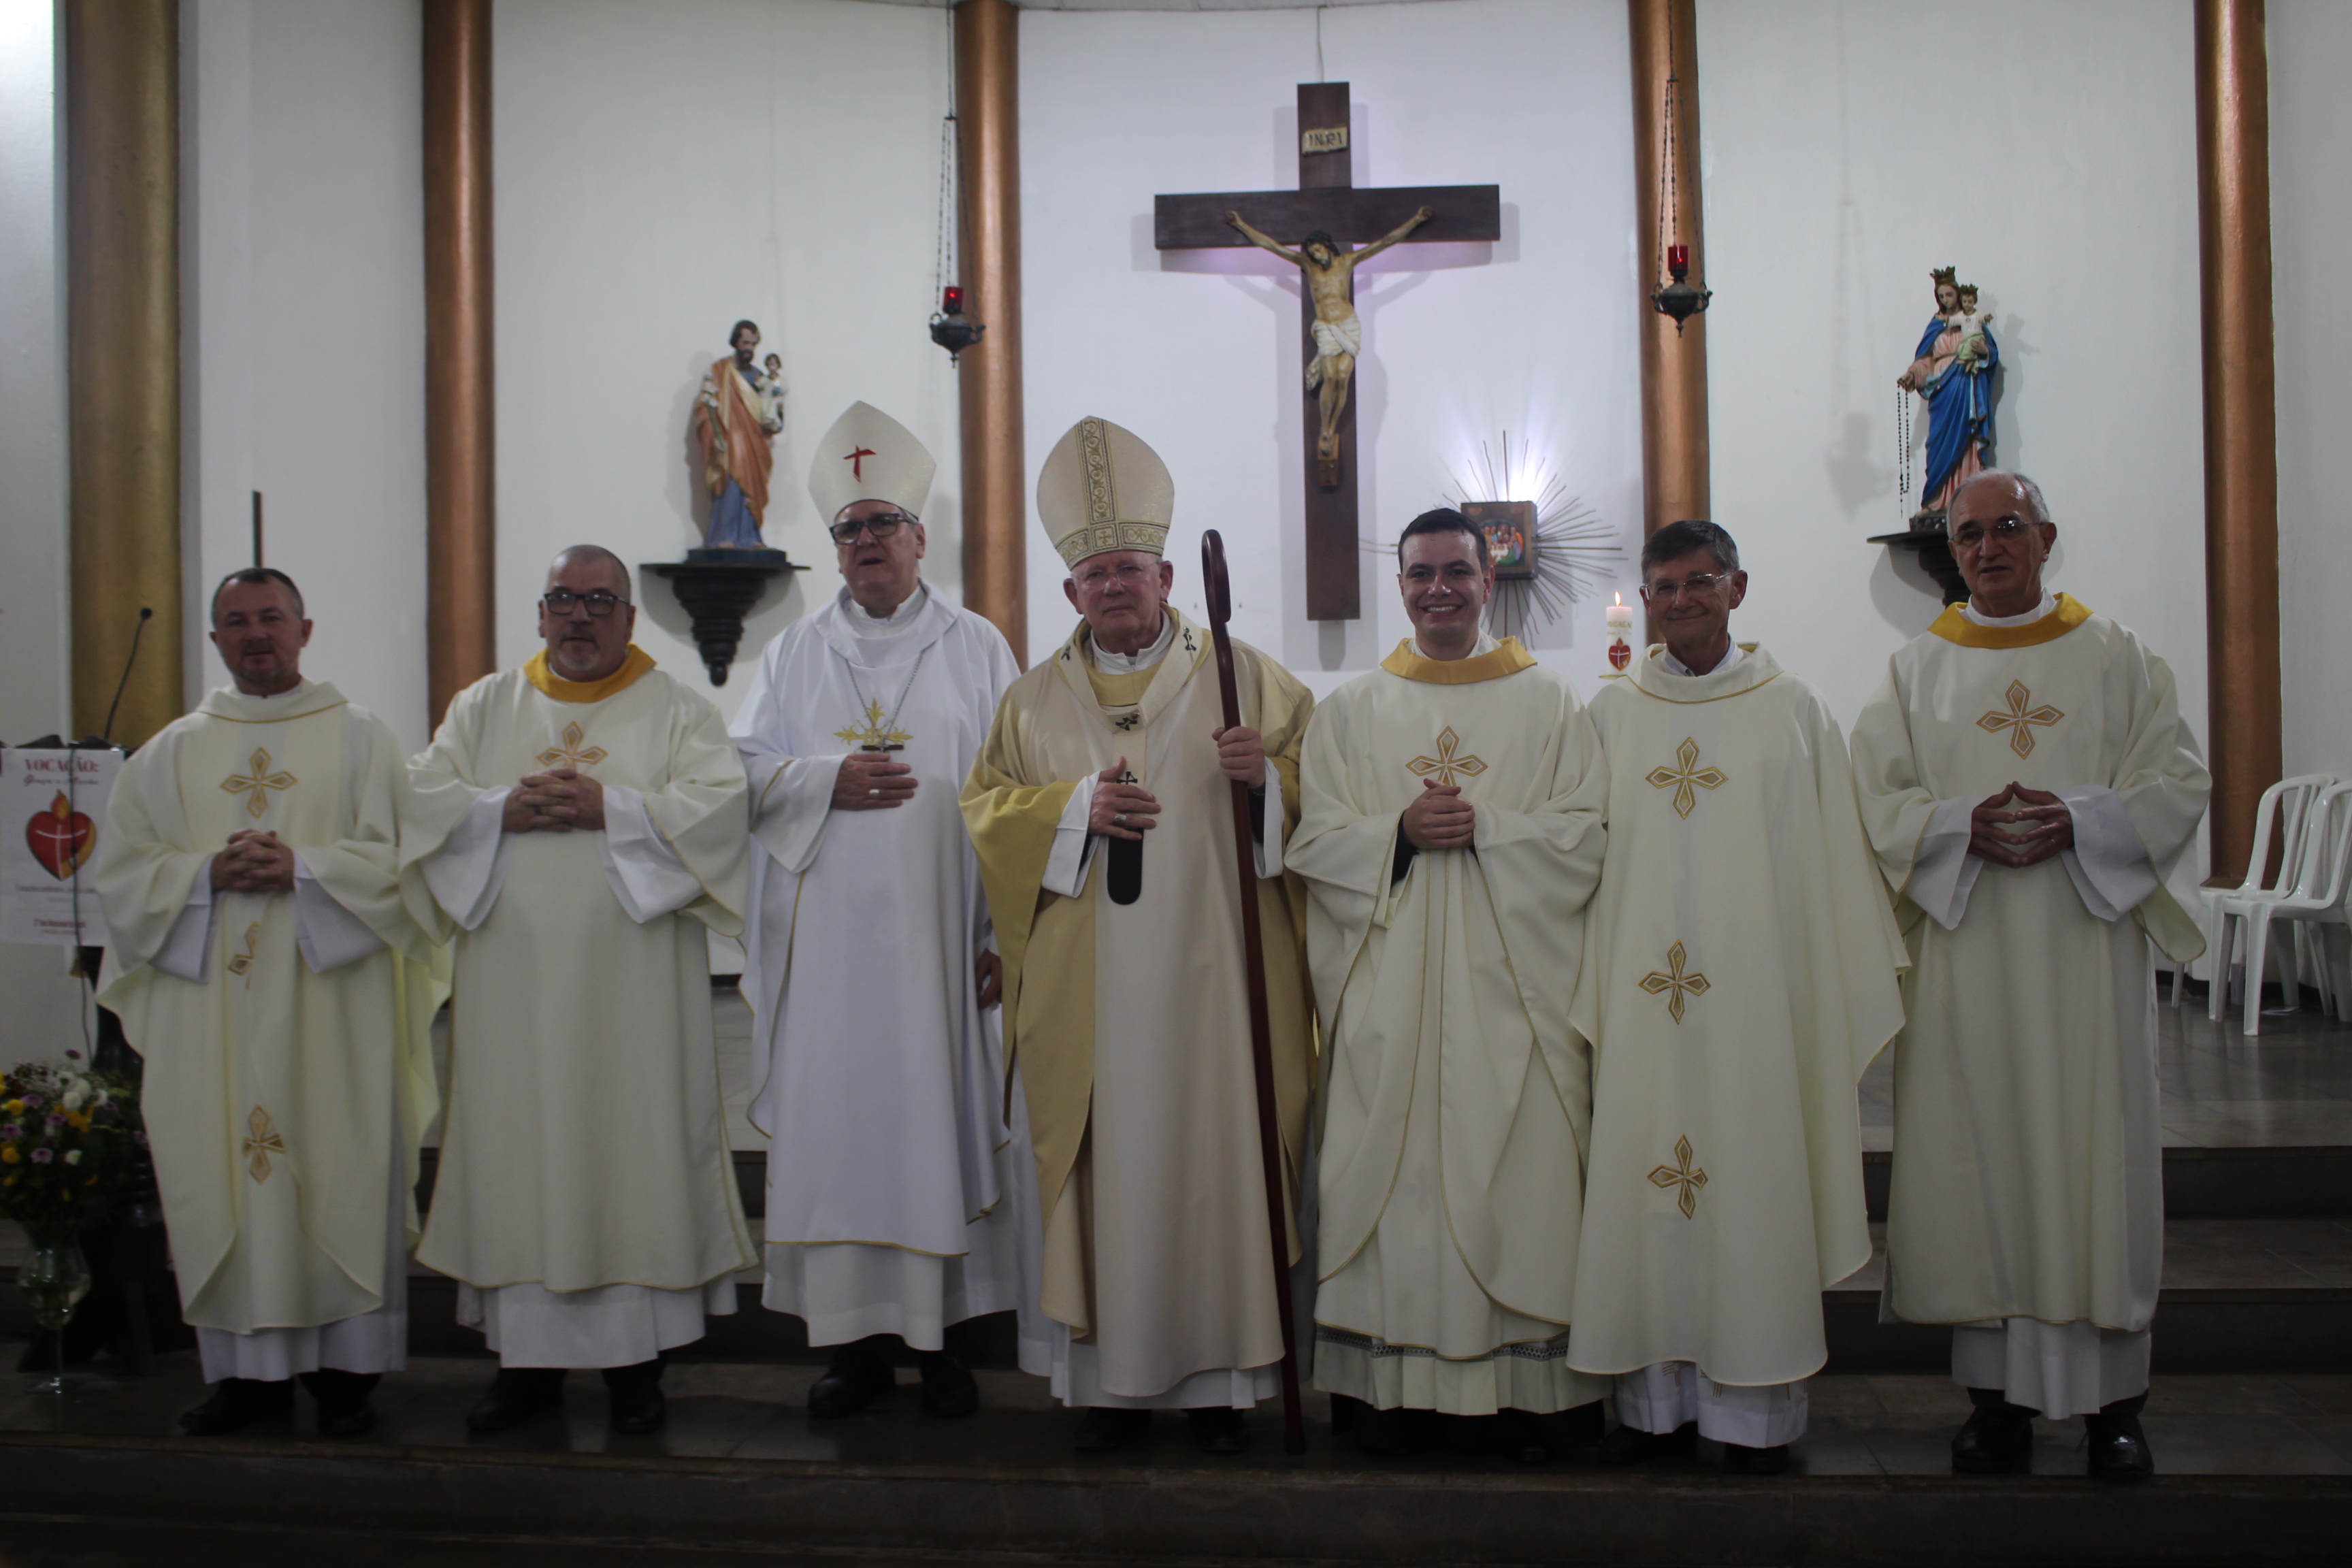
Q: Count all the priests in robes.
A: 7